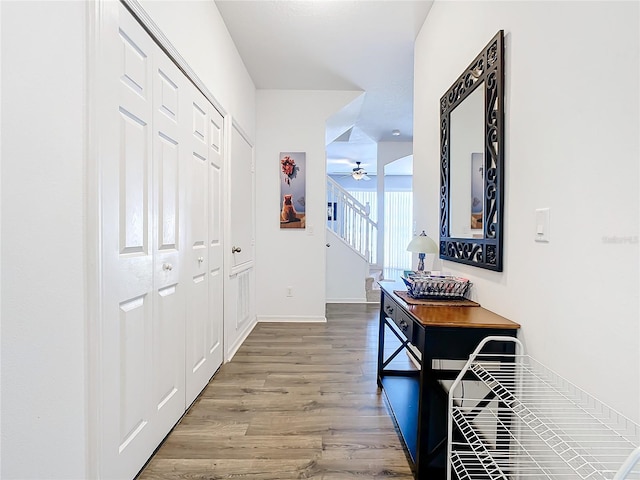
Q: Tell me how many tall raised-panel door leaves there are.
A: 4